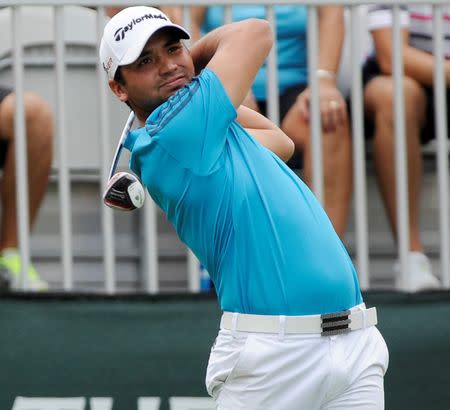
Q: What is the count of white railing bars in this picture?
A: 11